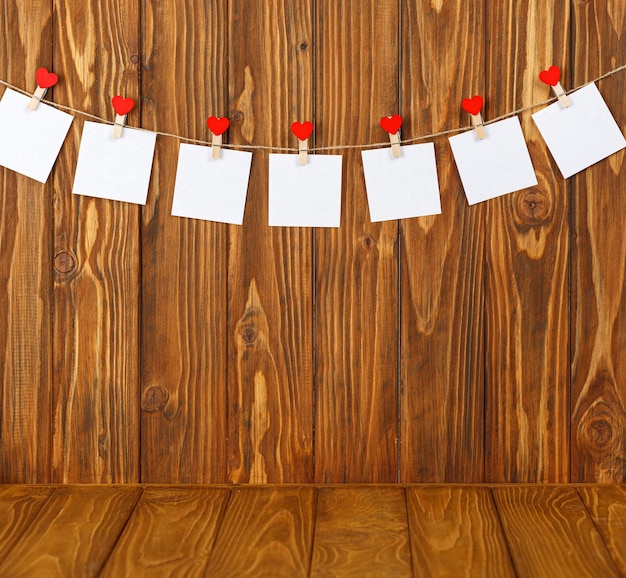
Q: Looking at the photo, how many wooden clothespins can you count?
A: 7